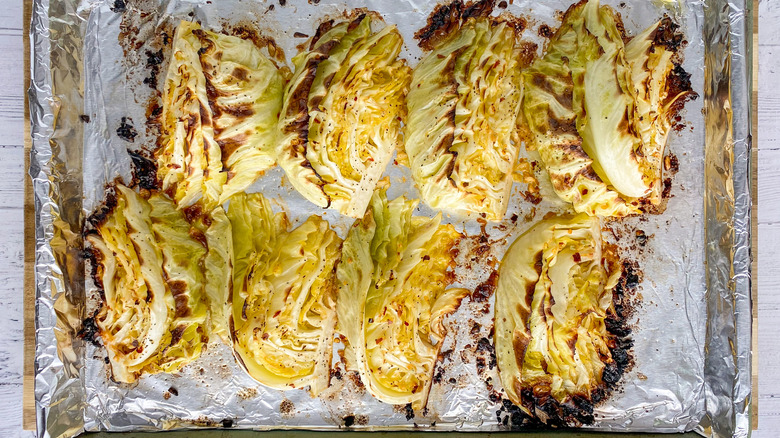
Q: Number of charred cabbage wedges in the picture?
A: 8